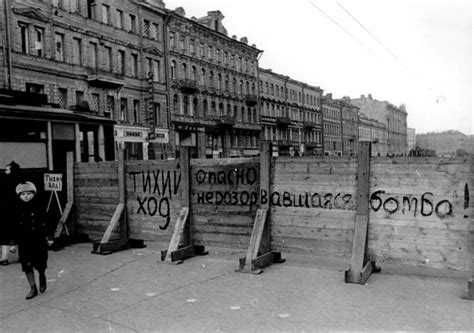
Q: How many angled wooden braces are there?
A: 5